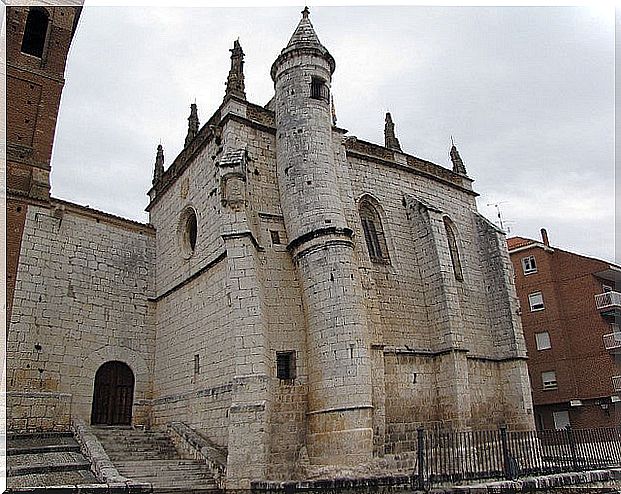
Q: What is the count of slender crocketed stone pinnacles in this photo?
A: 5